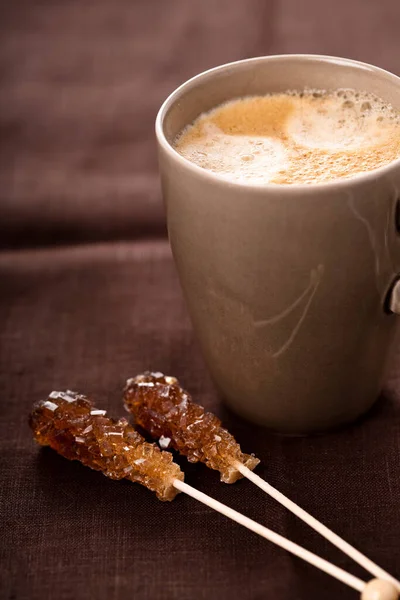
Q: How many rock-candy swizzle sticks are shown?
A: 2